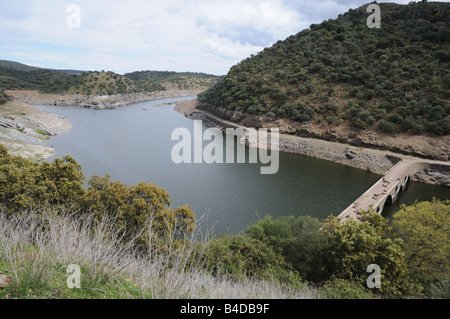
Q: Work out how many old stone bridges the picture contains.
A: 1